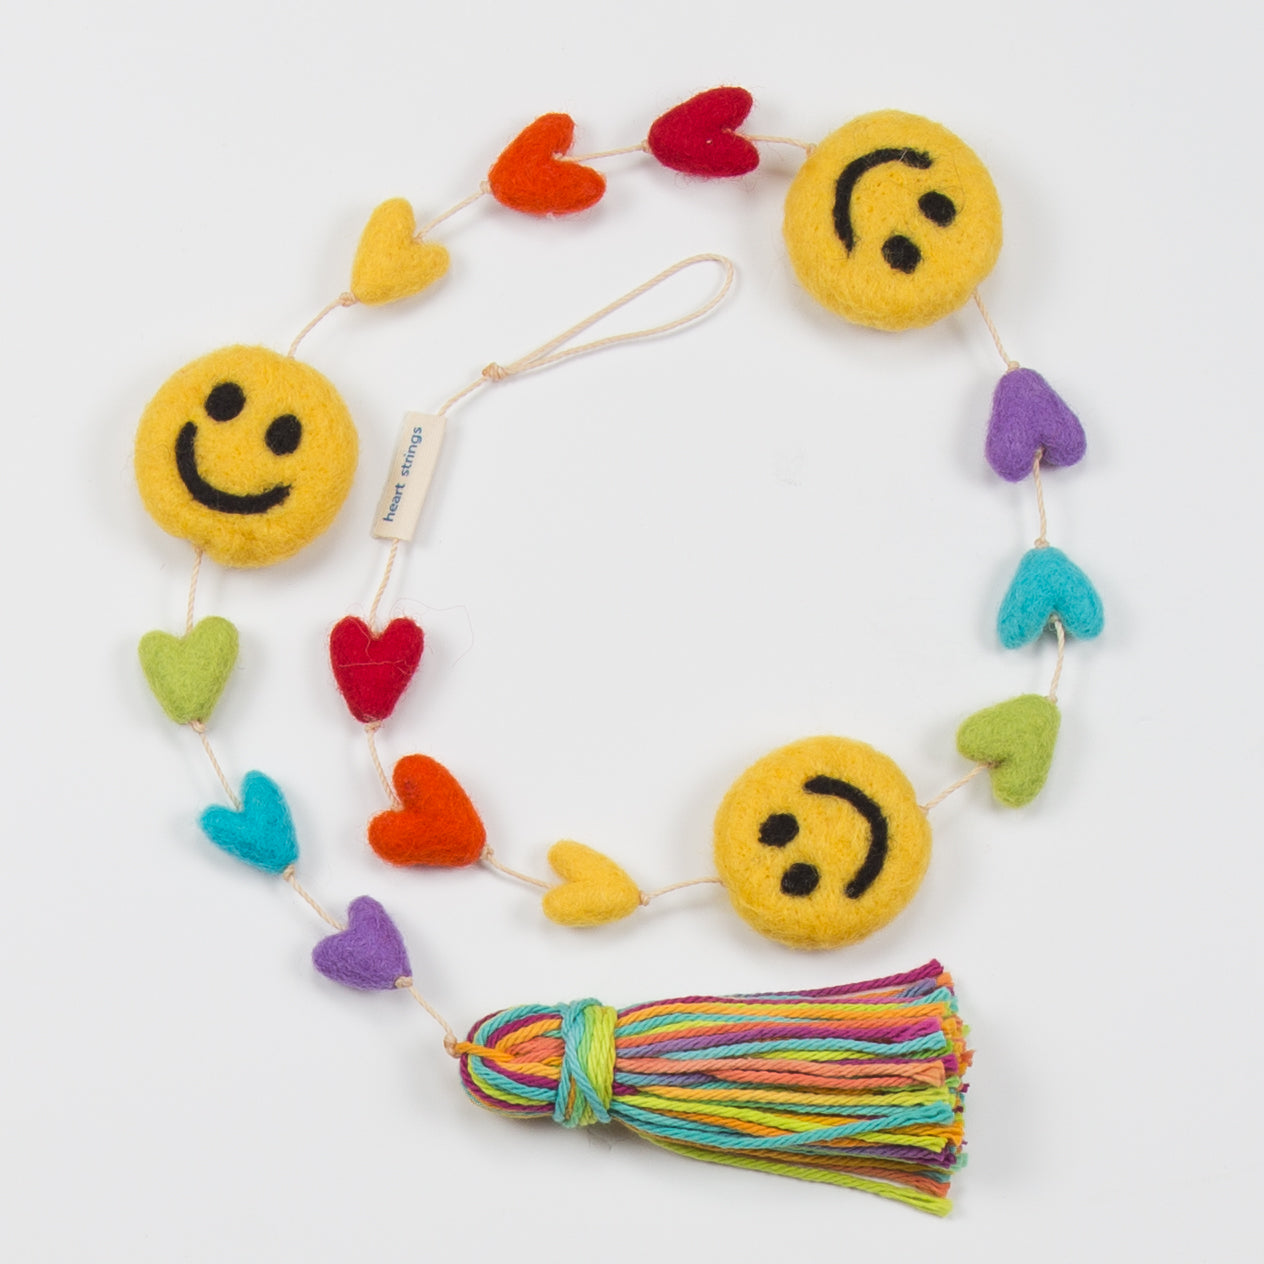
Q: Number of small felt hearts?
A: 12